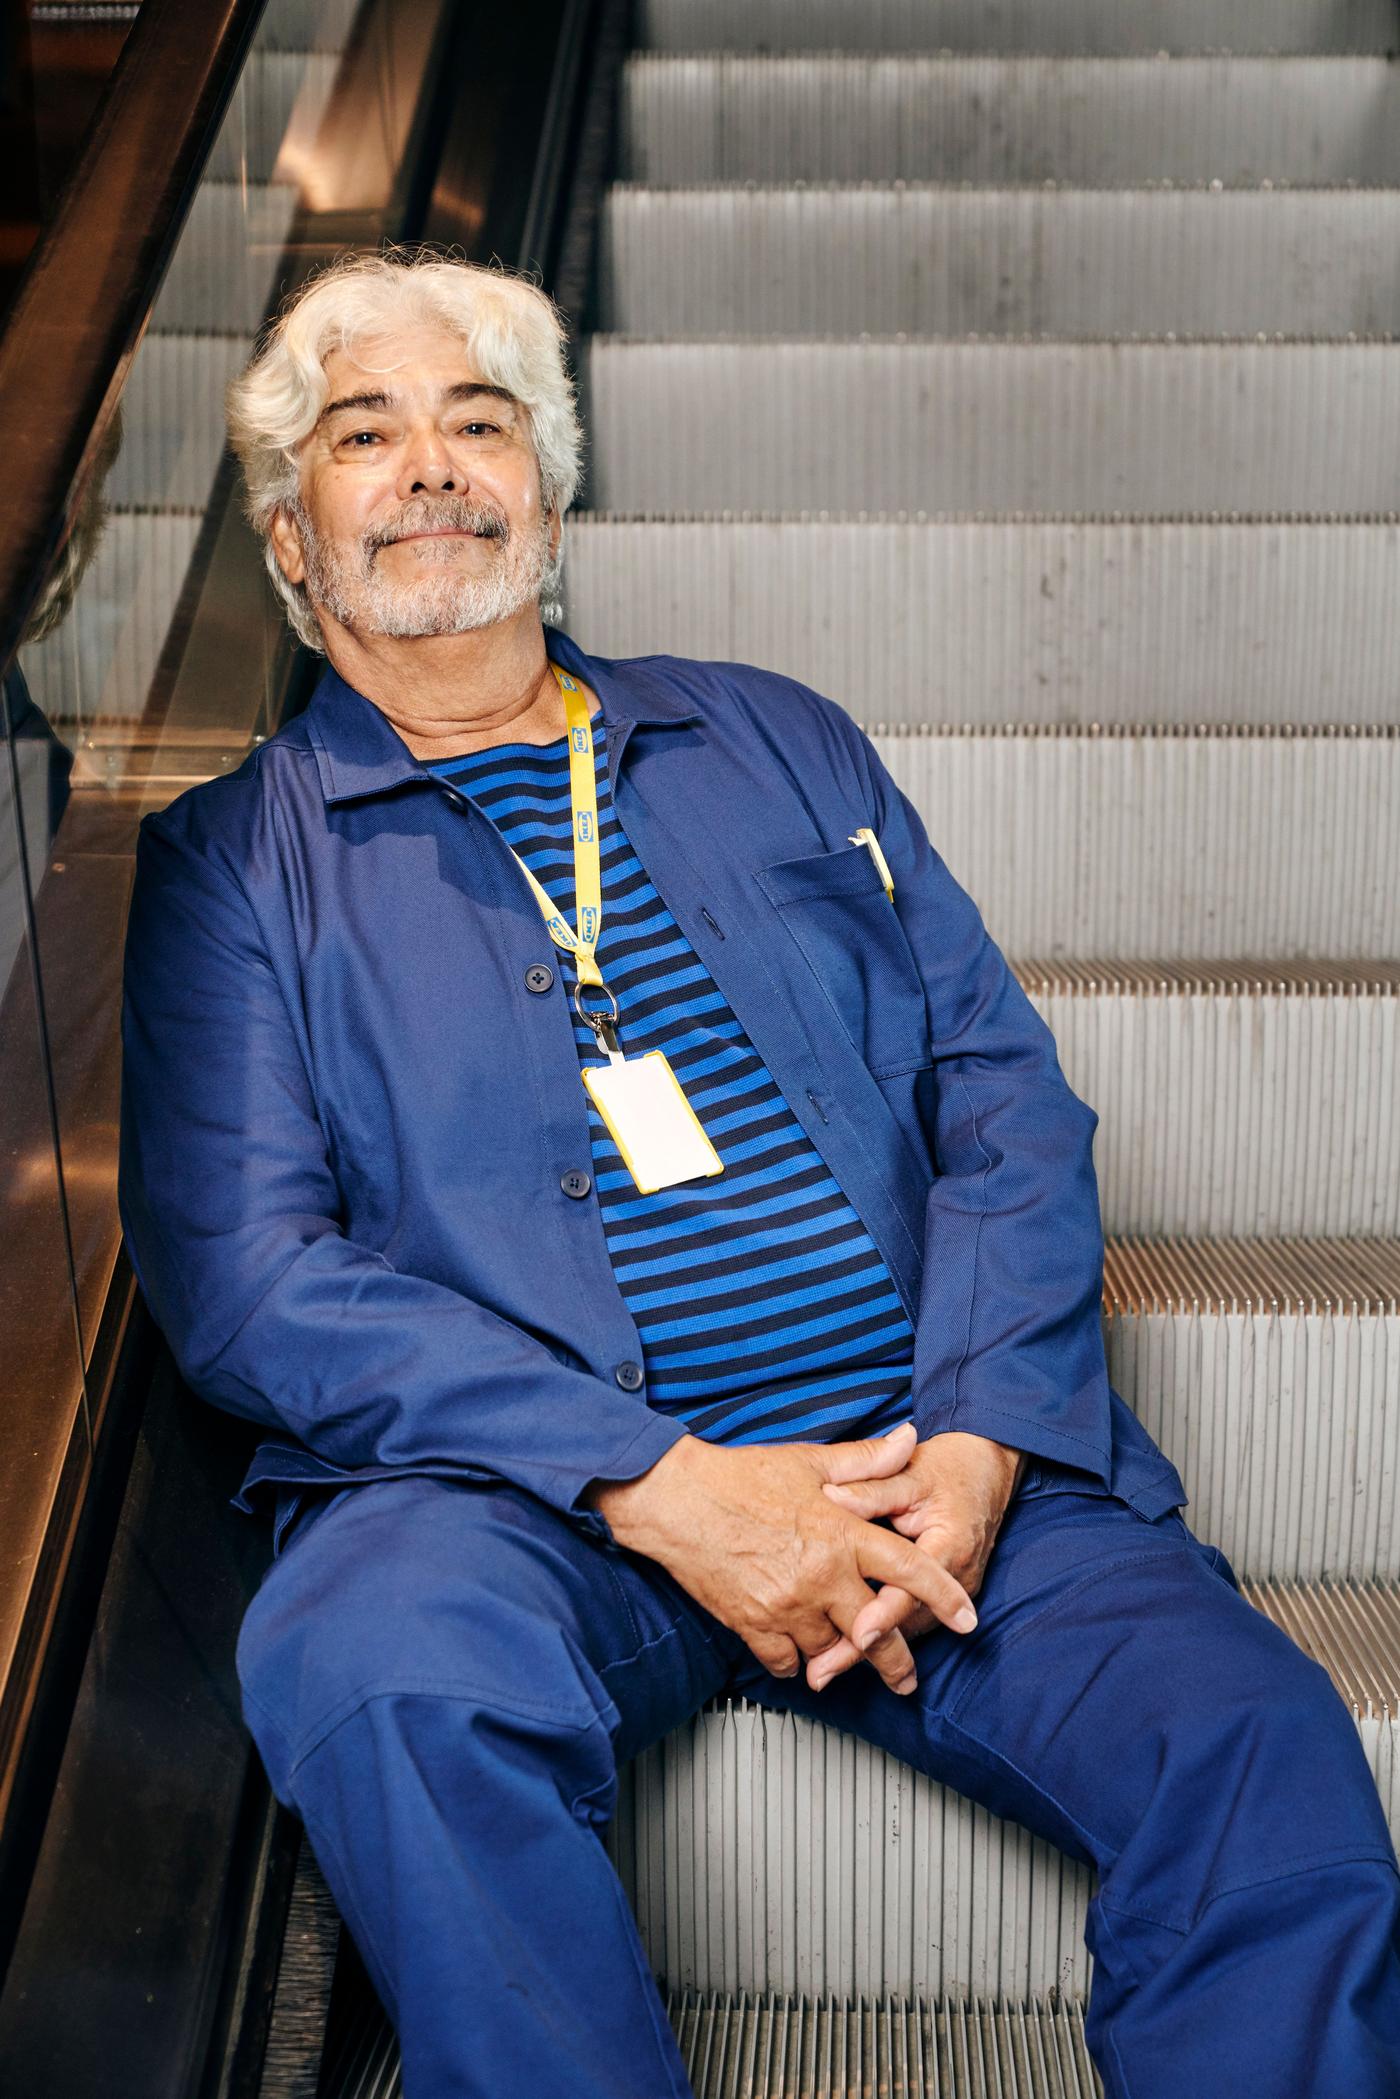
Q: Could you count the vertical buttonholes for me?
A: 2